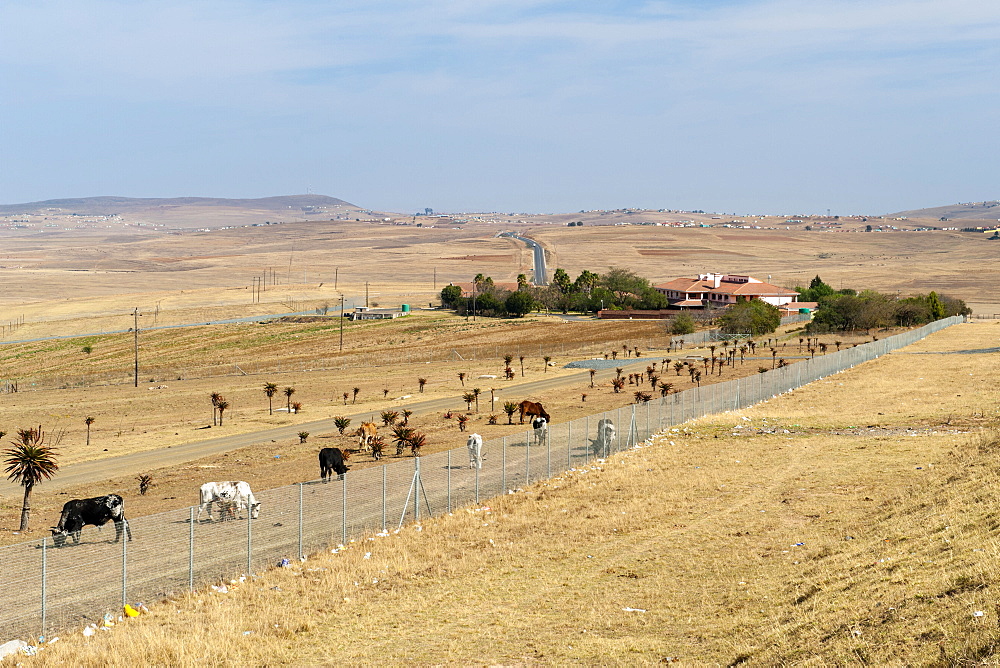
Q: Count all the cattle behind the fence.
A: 8